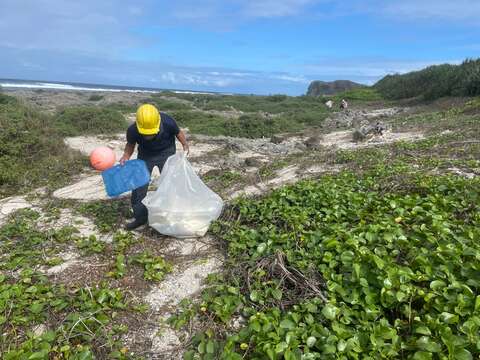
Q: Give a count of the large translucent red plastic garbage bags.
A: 0